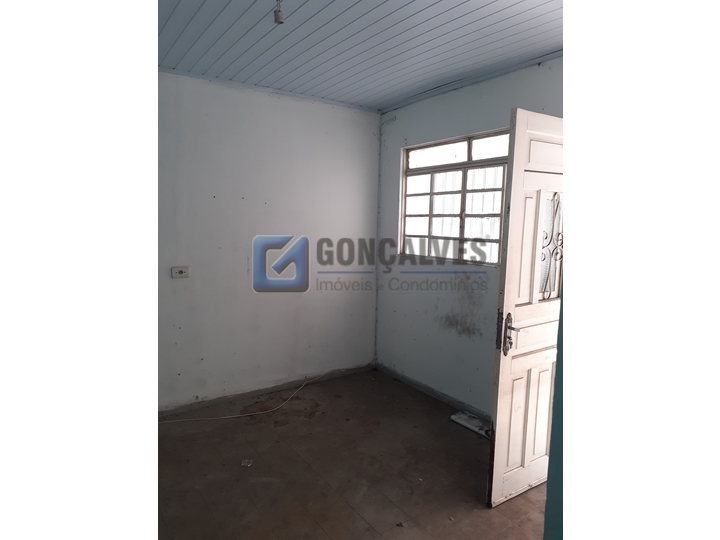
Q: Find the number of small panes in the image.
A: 12